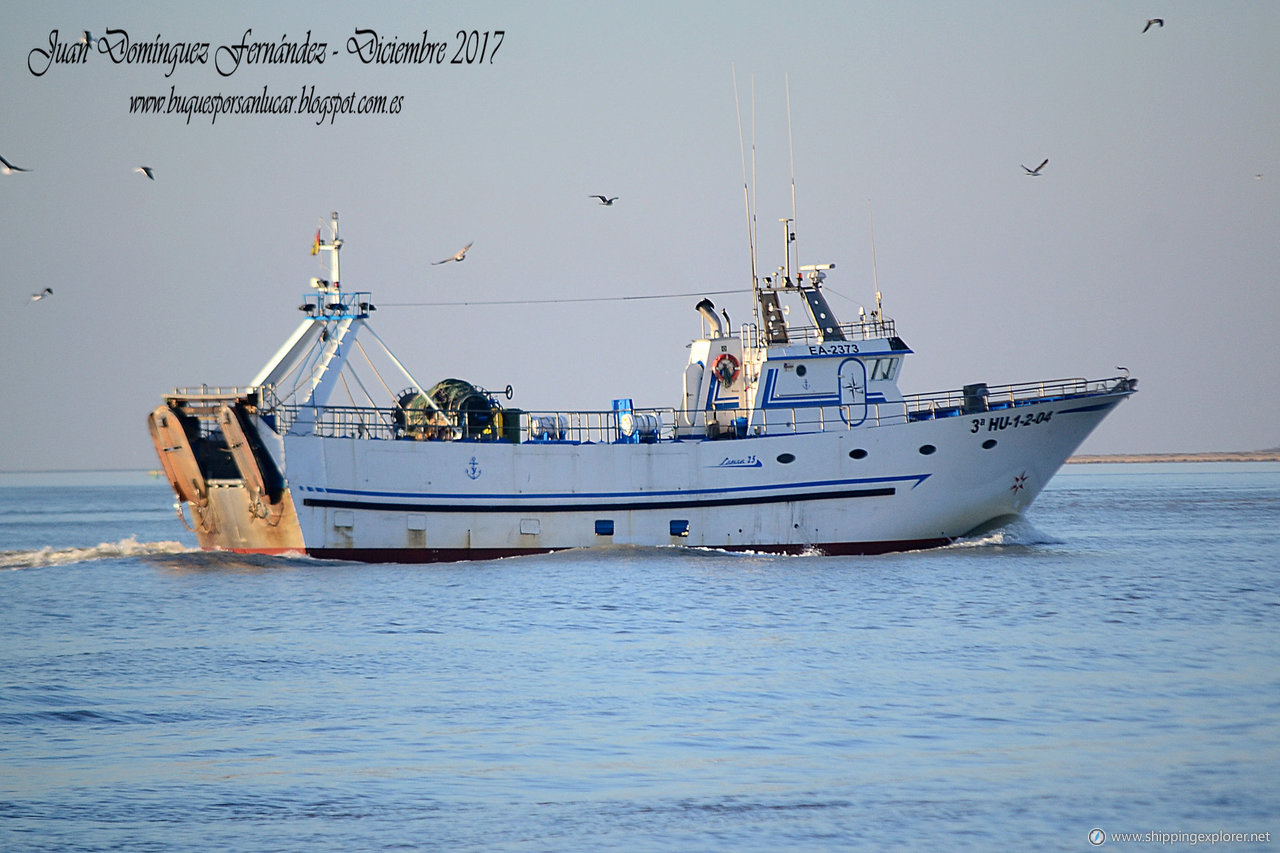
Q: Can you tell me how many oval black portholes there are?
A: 4